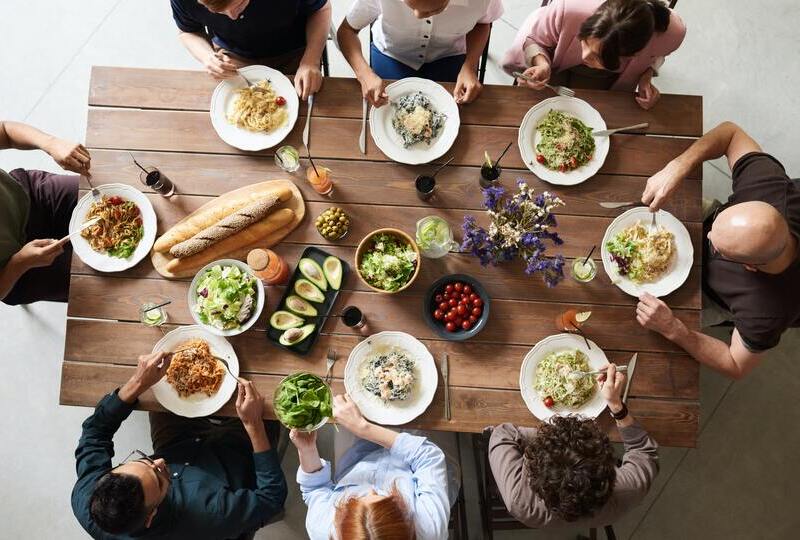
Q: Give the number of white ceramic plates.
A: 8